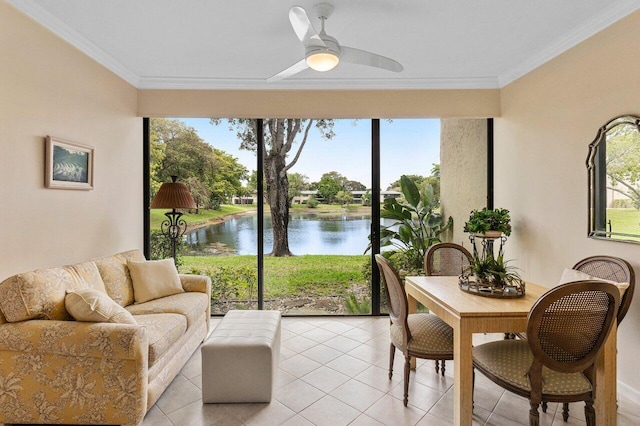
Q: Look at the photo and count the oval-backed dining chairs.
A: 4